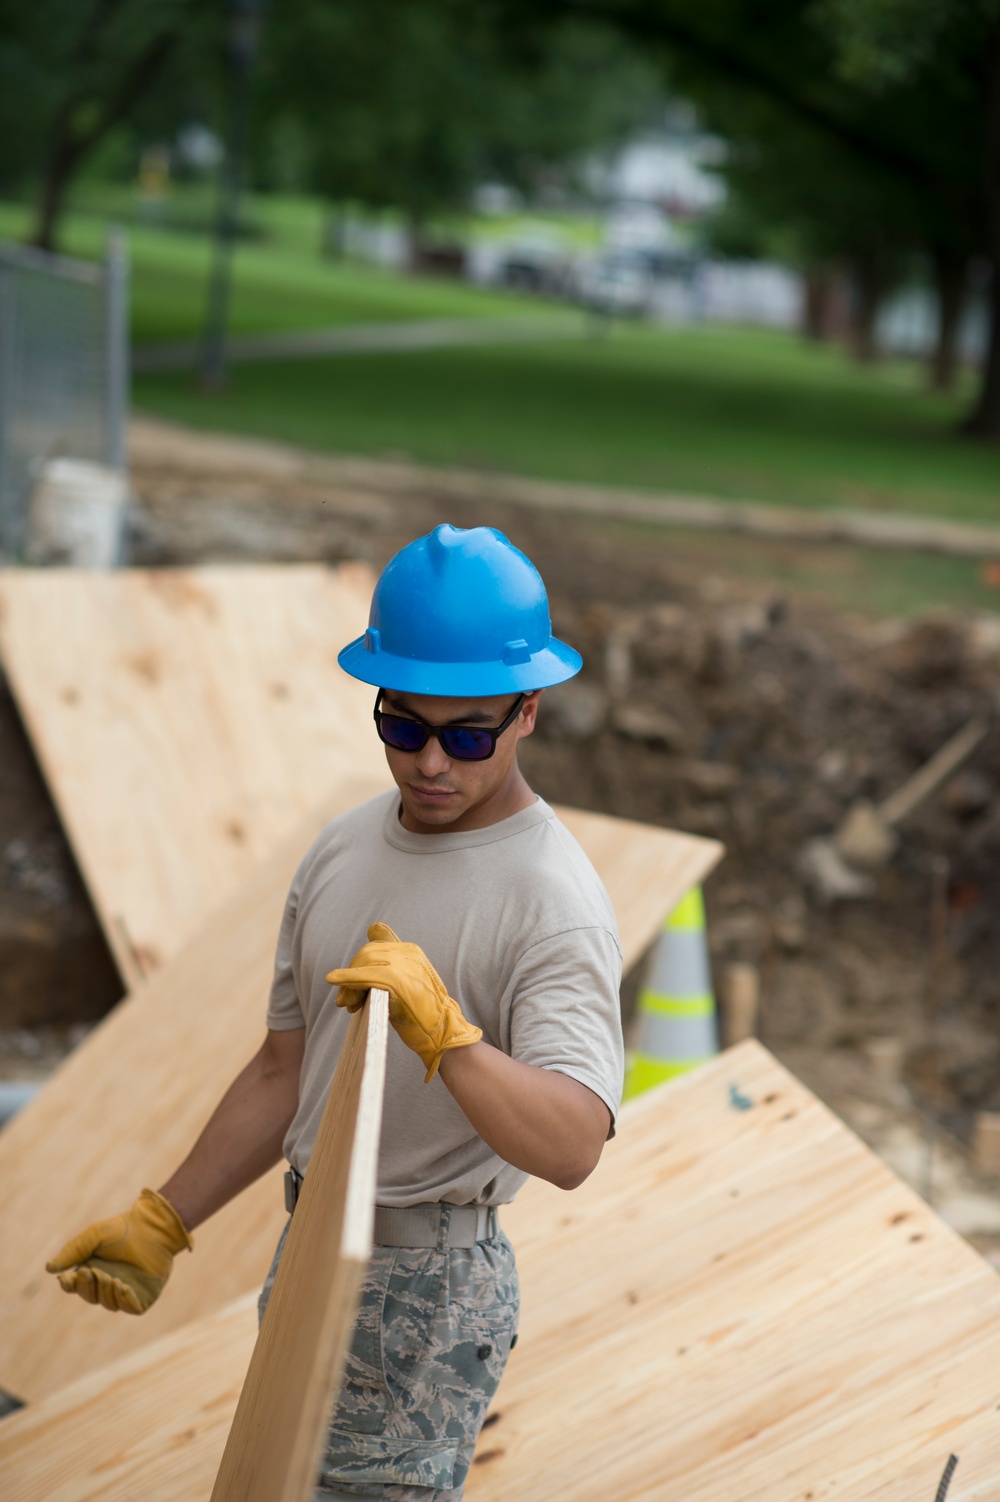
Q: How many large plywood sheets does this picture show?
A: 4